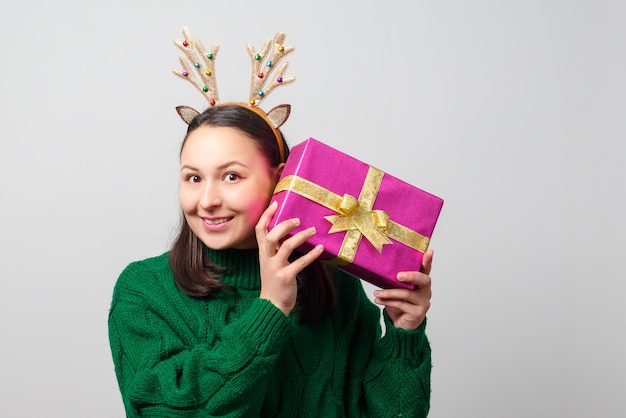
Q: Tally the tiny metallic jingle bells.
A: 14